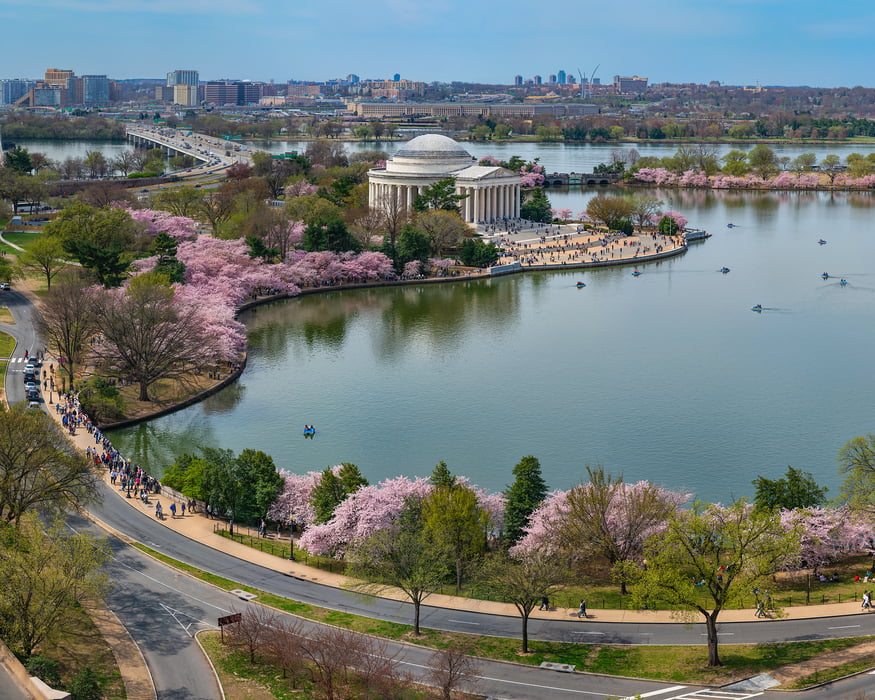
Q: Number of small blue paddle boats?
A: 9